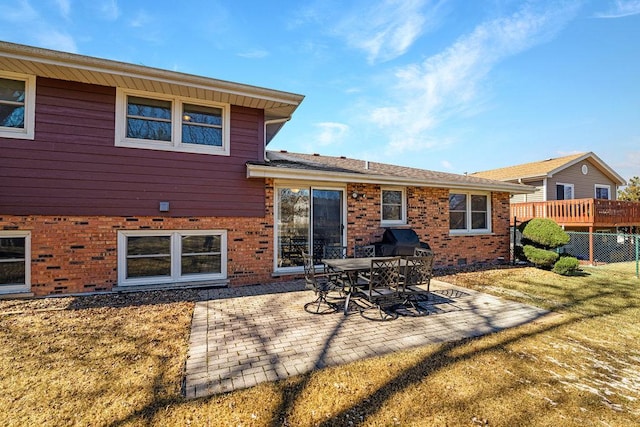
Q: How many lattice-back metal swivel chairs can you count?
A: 6